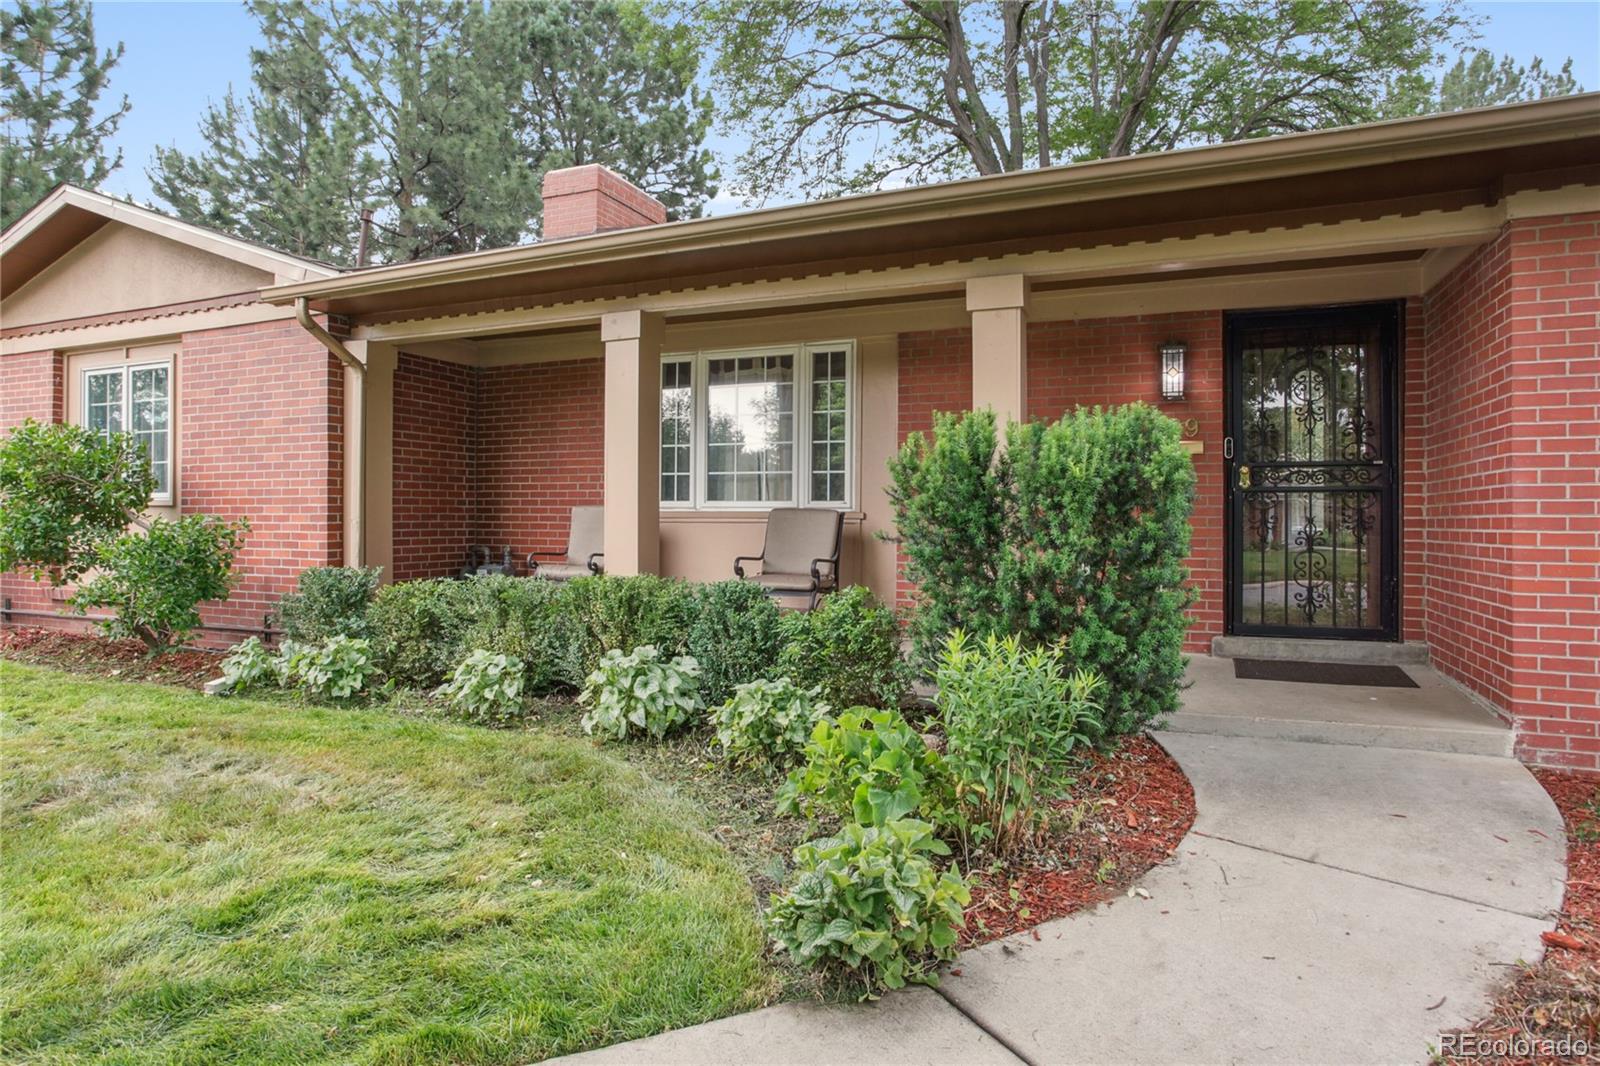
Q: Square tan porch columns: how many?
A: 3